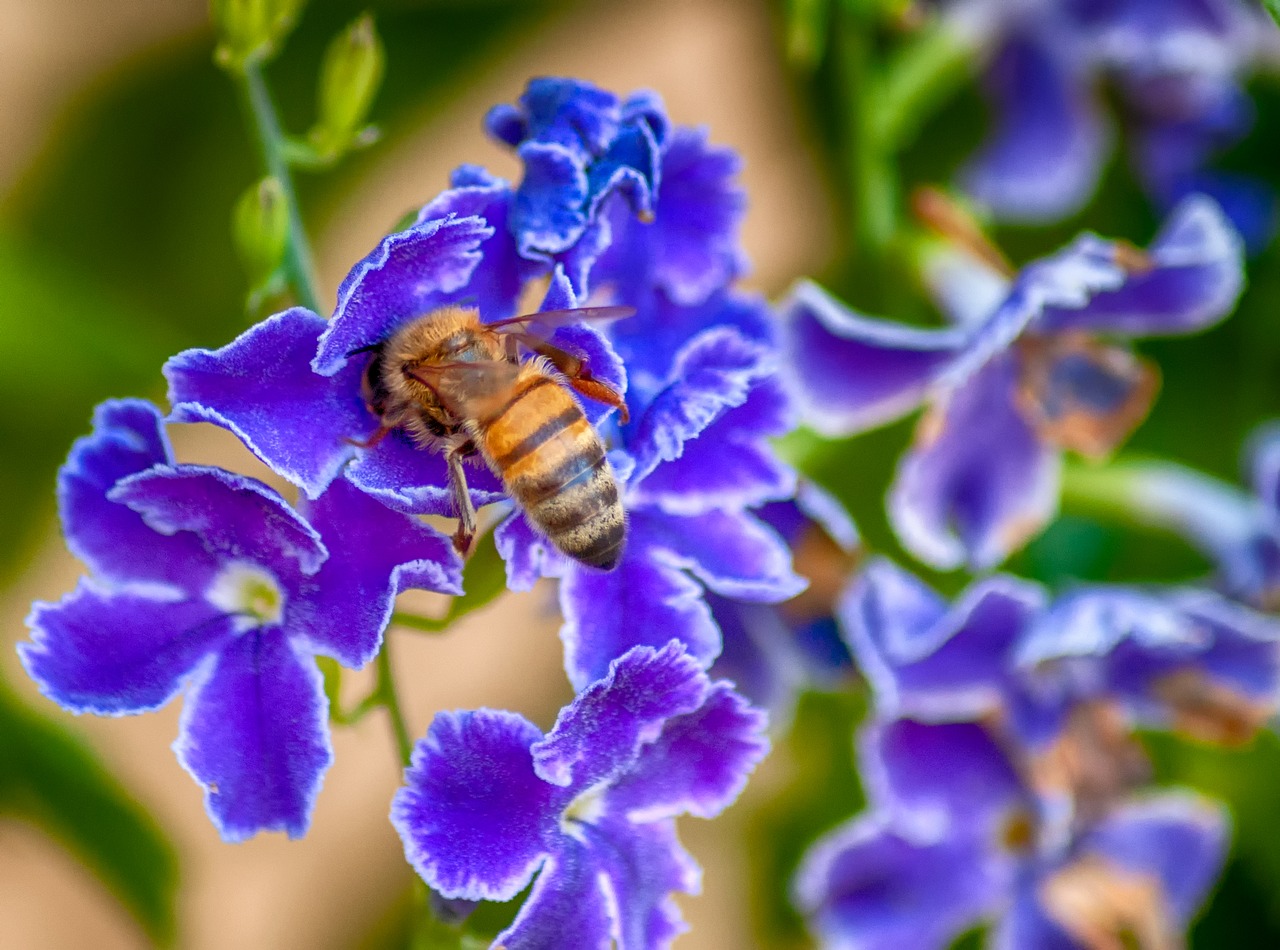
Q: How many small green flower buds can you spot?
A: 3